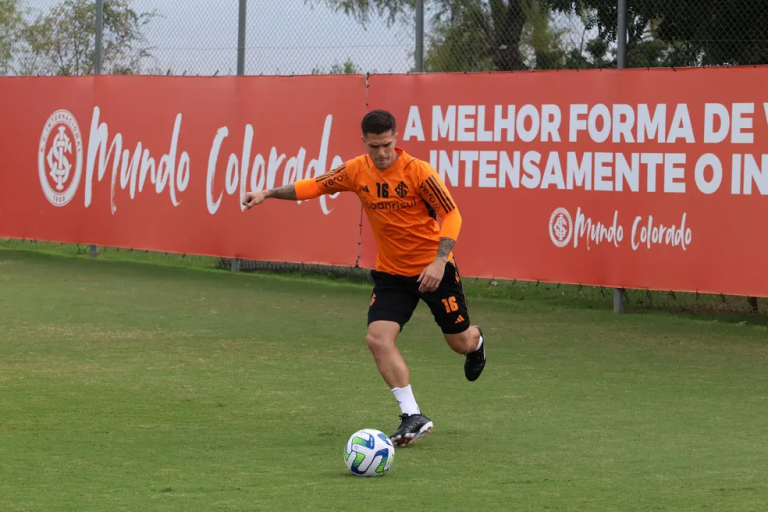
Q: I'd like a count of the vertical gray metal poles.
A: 4